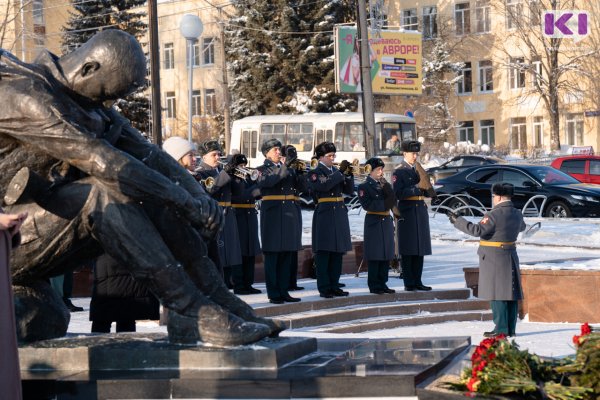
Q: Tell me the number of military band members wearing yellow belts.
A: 7